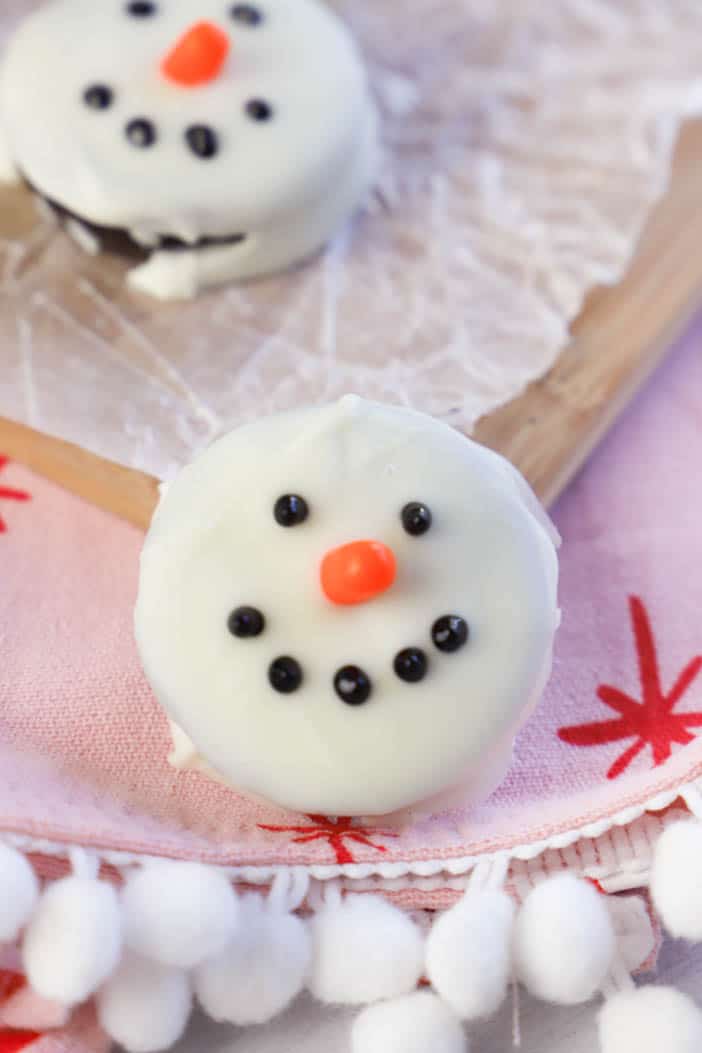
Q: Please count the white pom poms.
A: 11